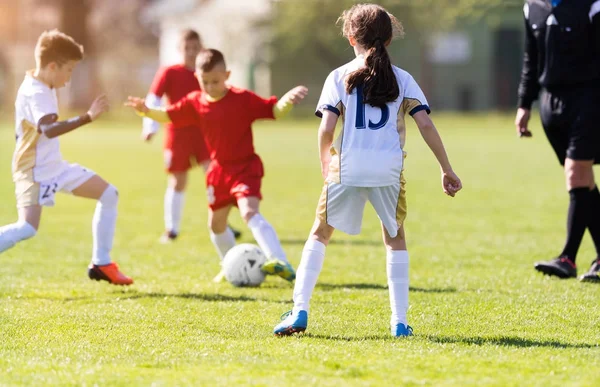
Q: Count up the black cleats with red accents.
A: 2